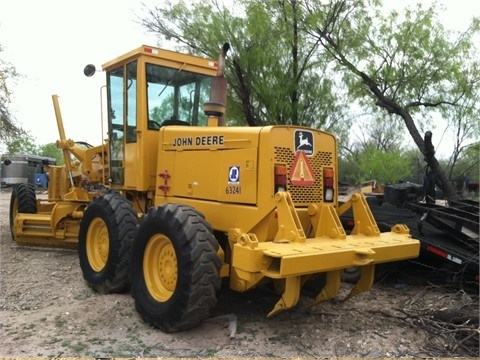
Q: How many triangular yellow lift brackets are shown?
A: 3